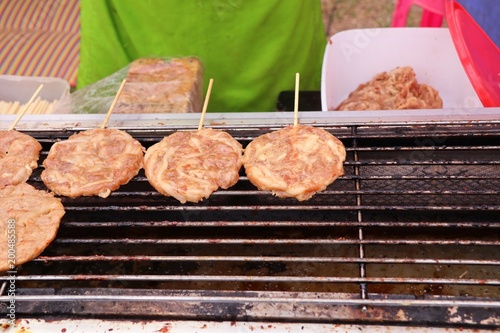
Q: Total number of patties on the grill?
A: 5